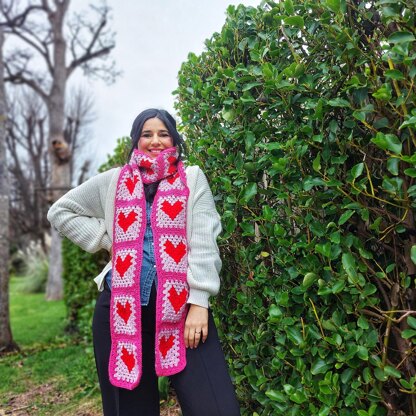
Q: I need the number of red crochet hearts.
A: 12